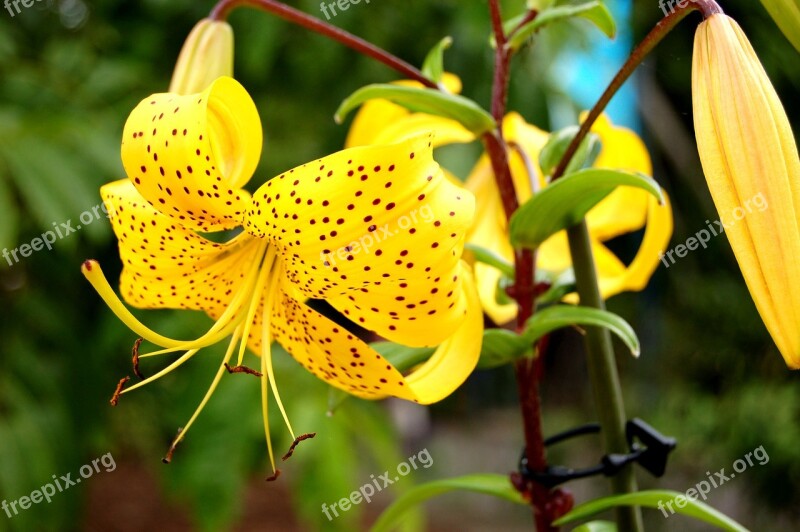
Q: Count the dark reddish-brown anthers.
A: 6